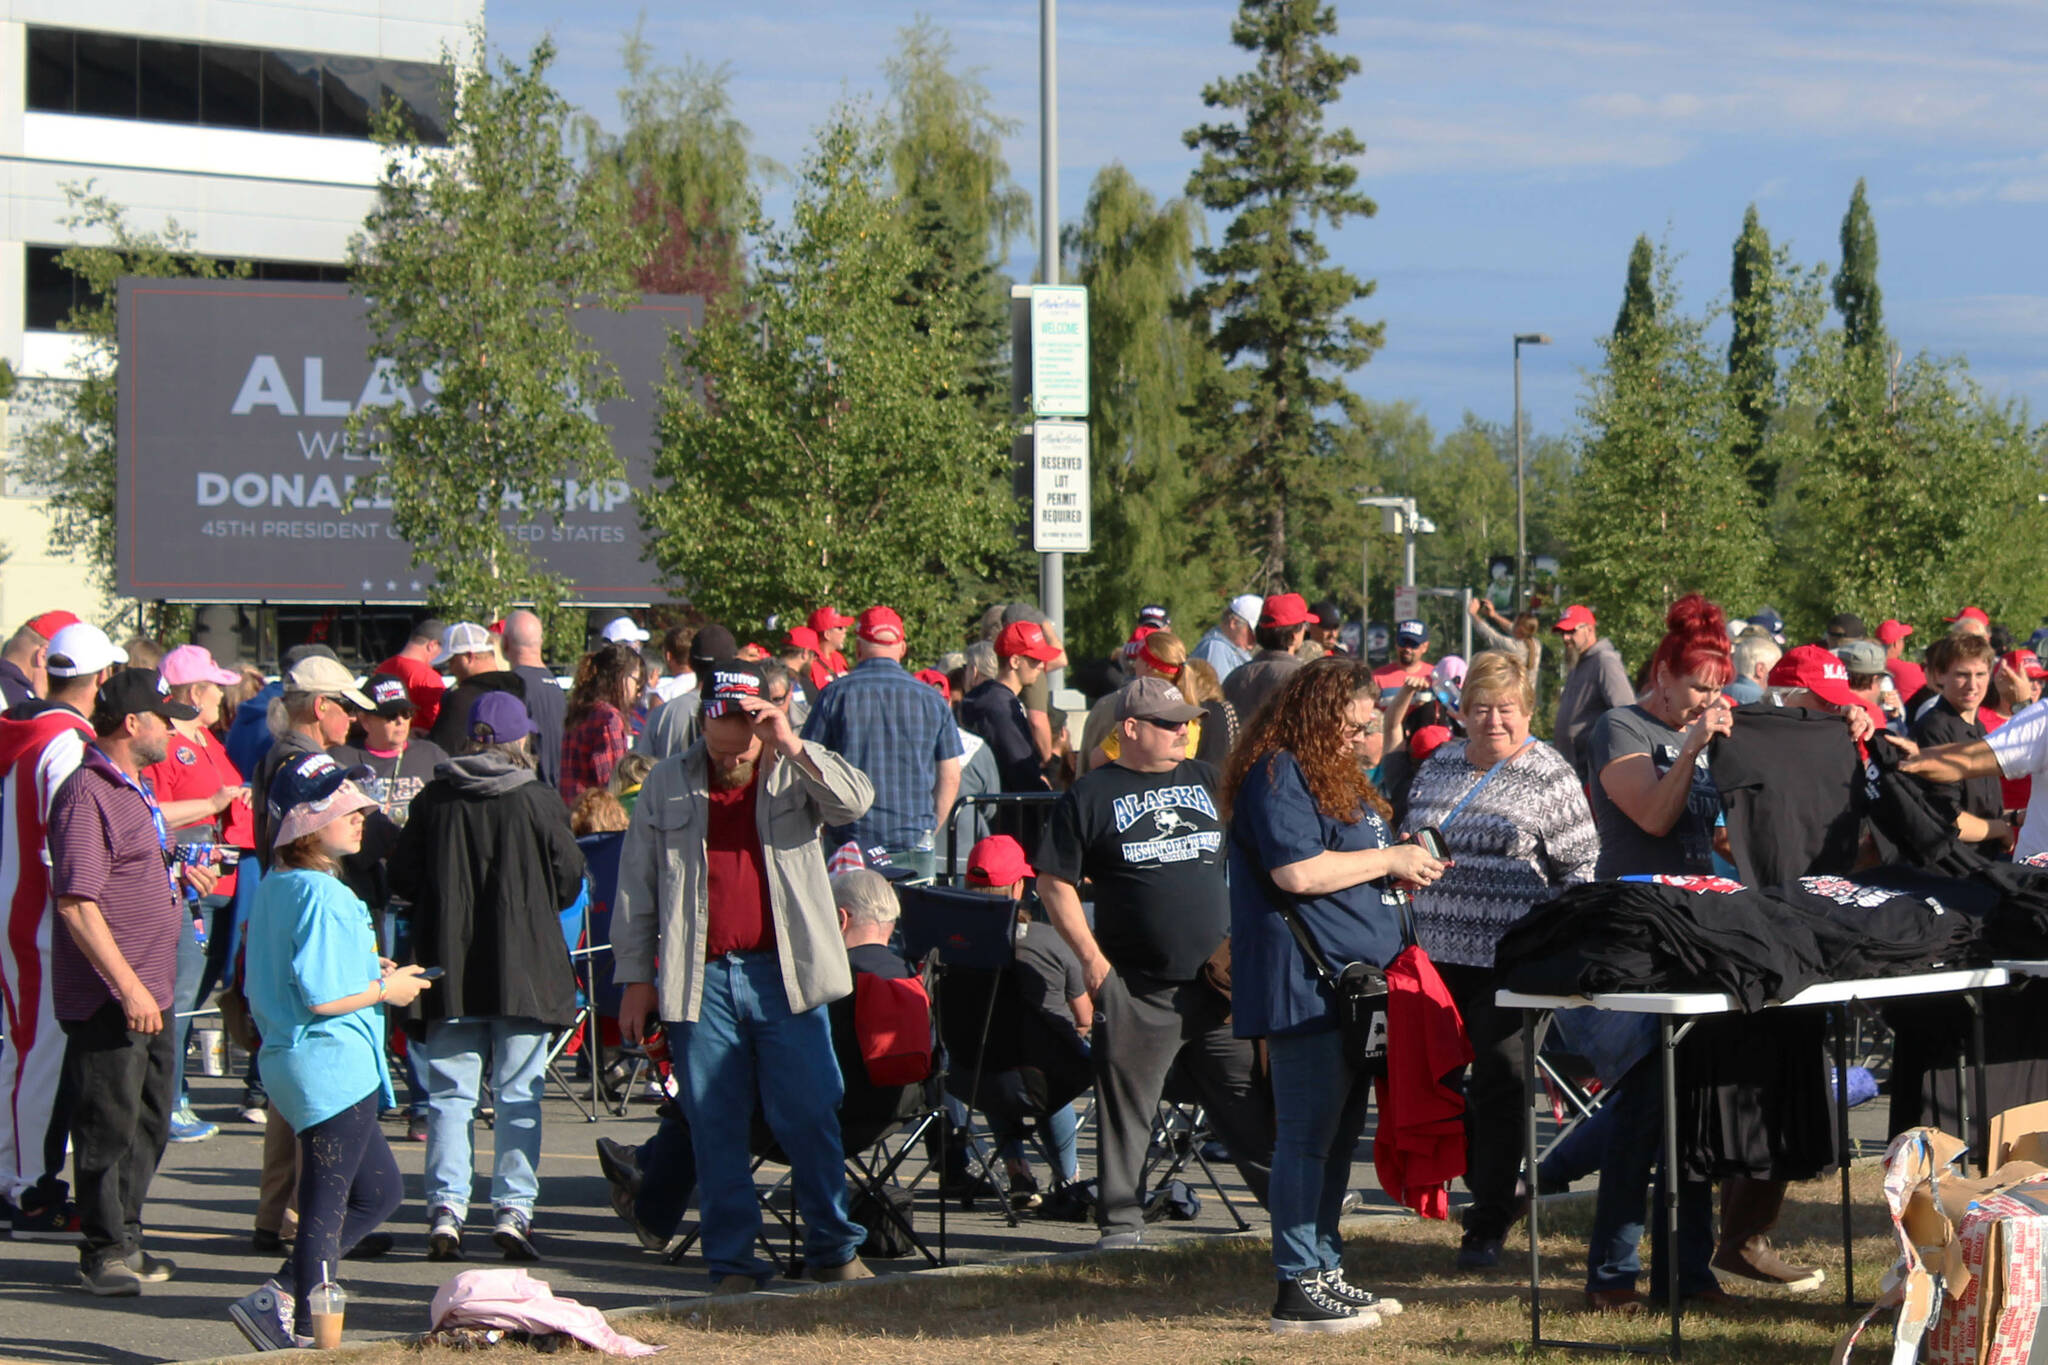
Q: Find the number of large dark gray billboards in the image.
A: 1